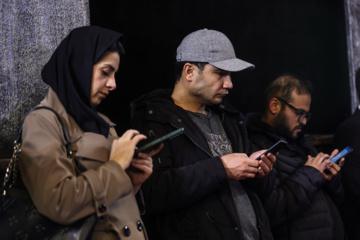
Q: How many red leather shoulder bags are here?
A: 0